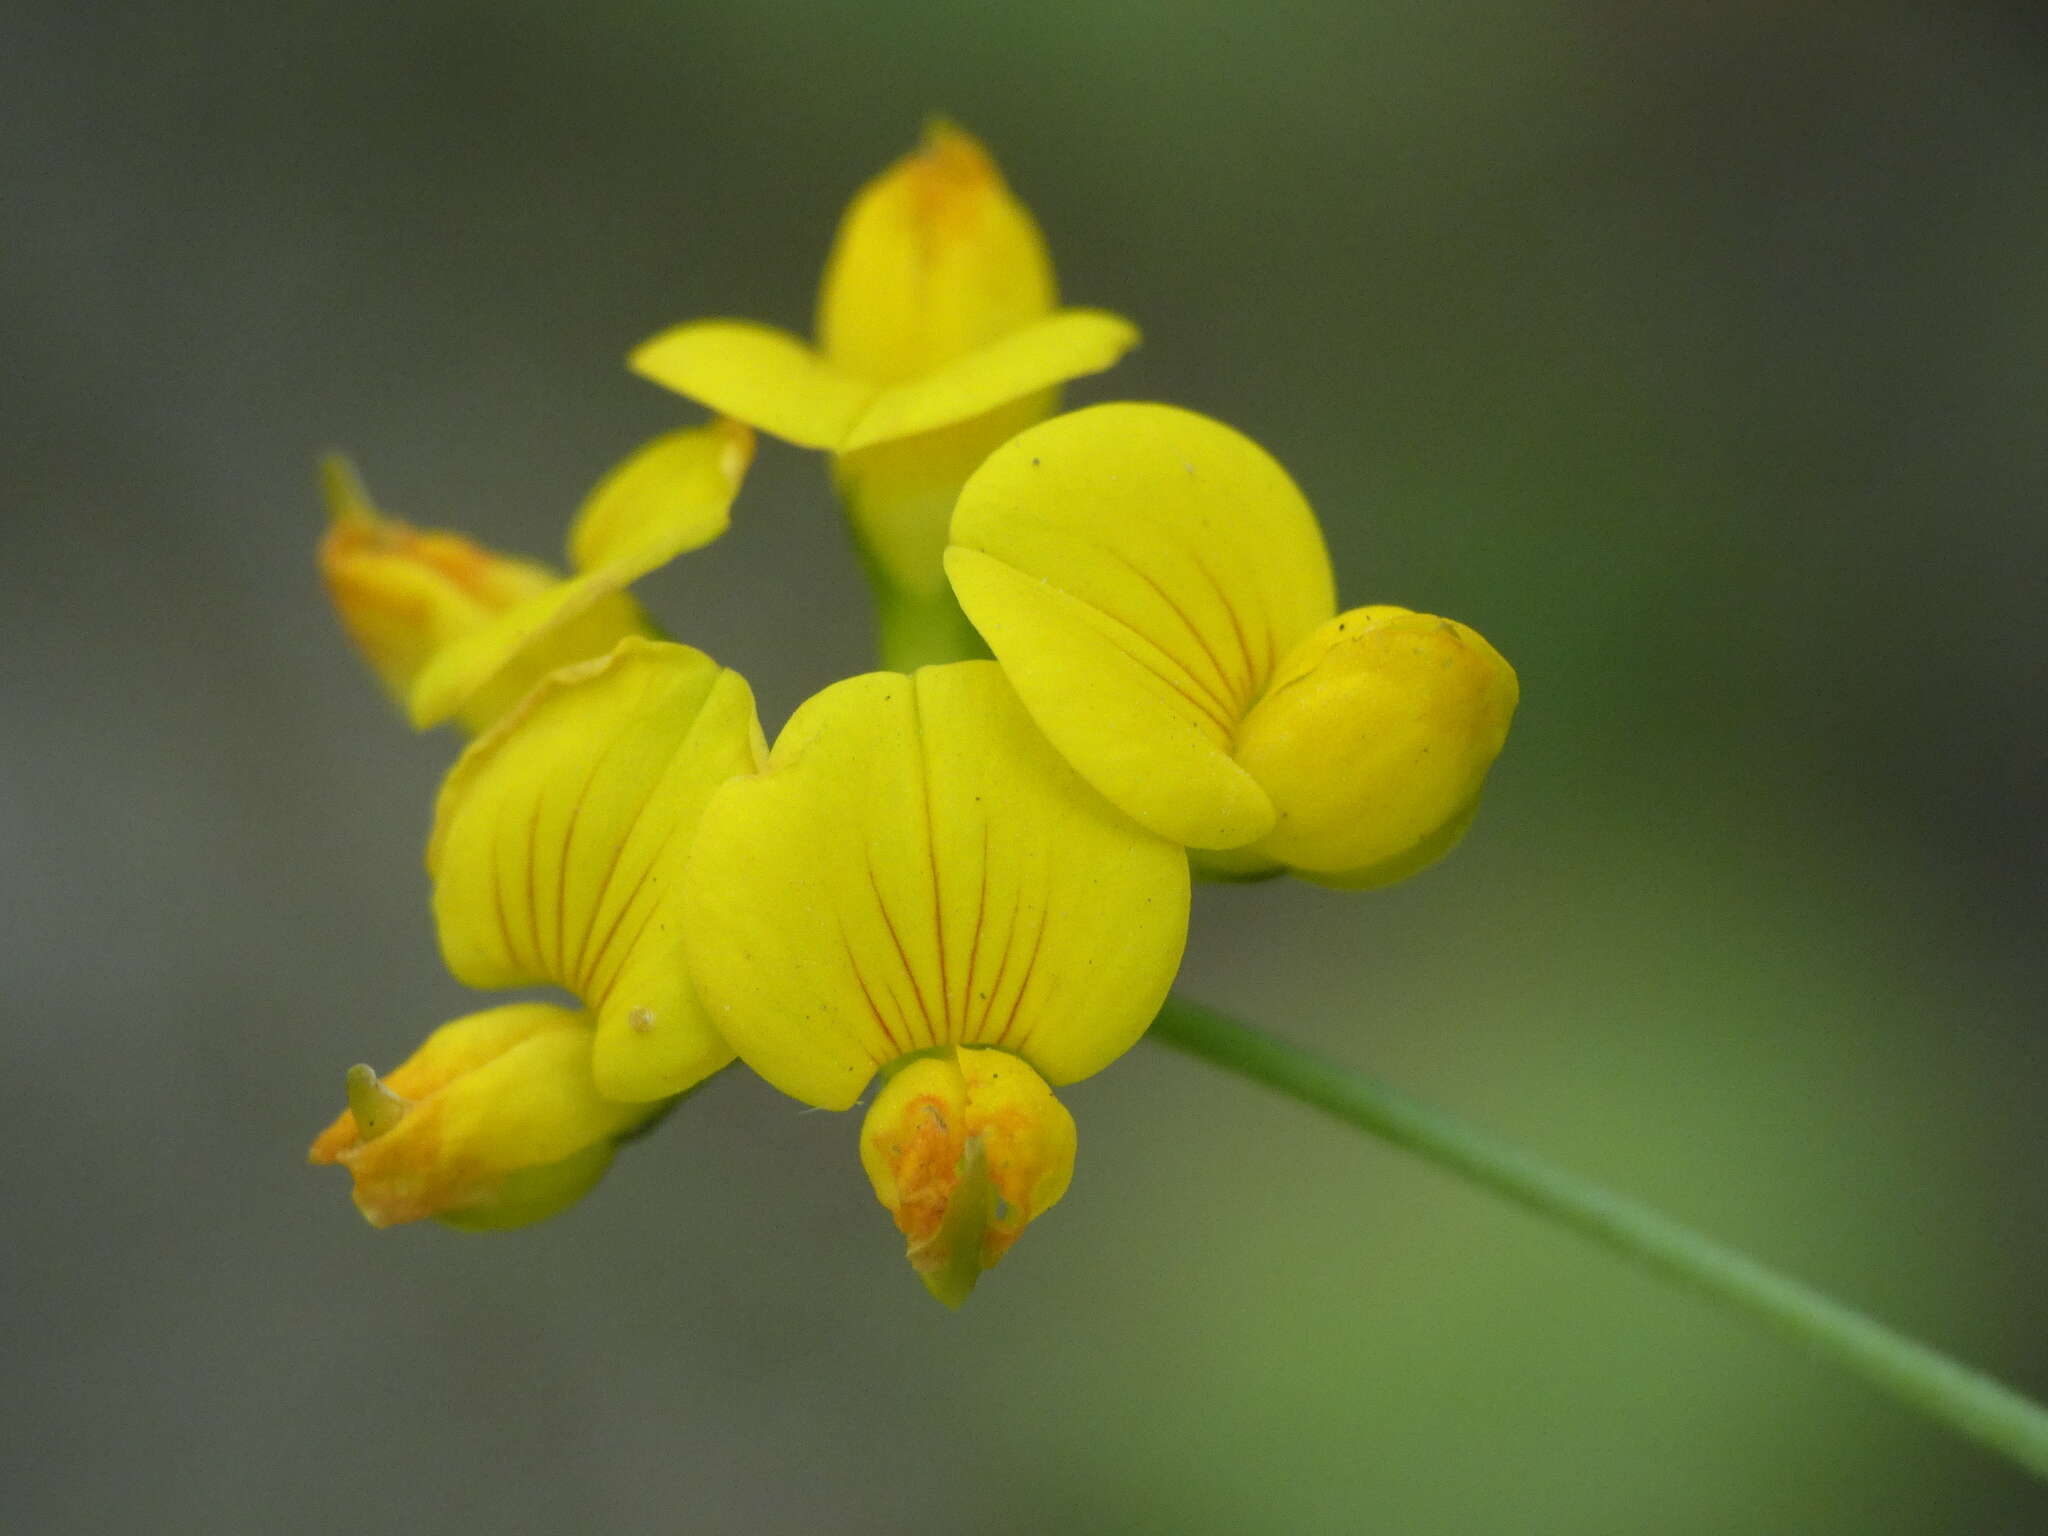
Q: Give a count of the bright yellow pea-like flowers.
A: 5